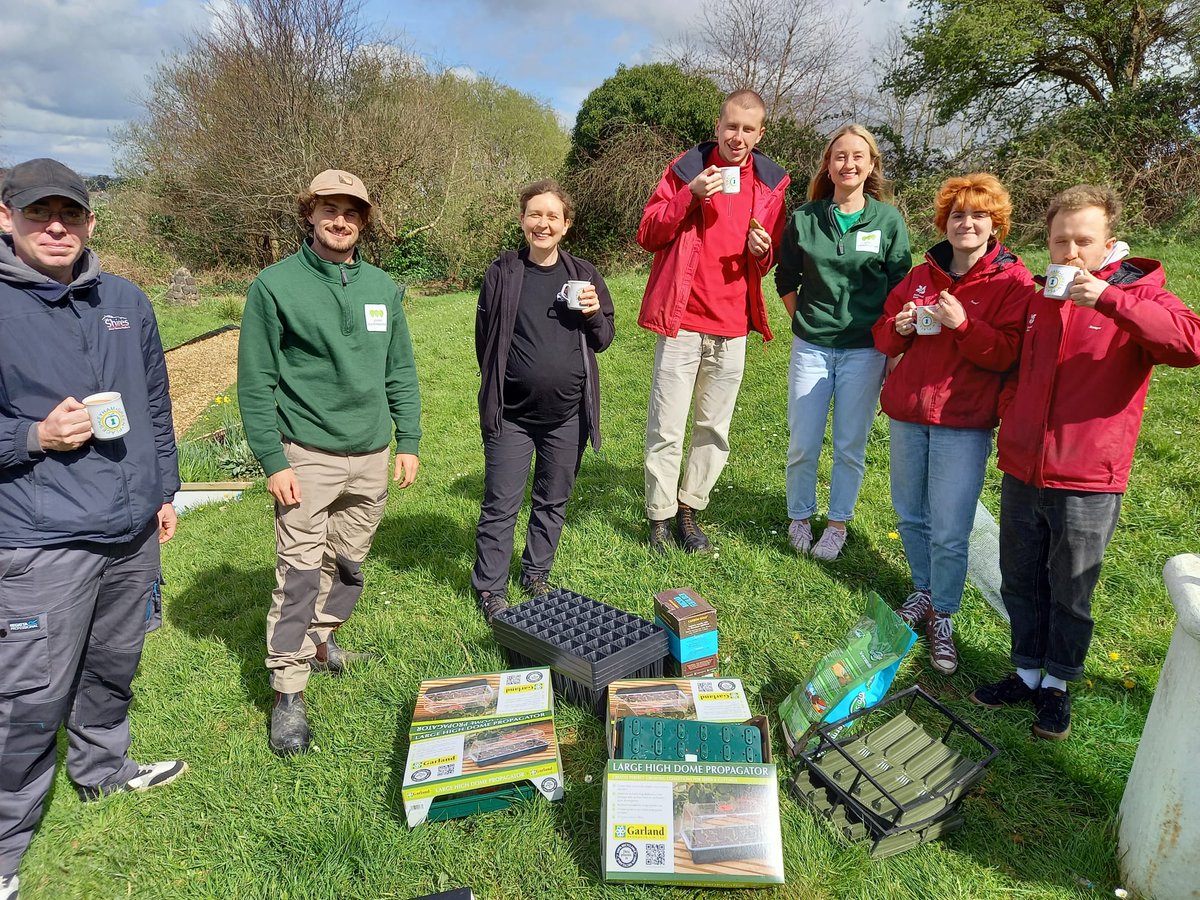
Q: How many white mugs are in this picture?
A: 5